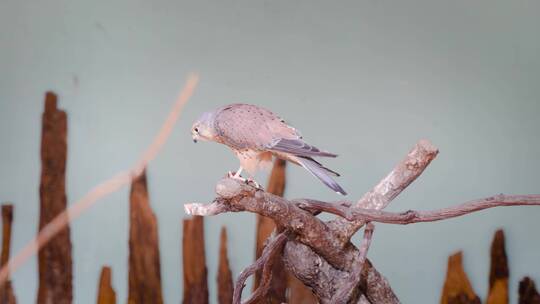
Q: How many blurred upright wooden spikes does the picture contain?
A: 10